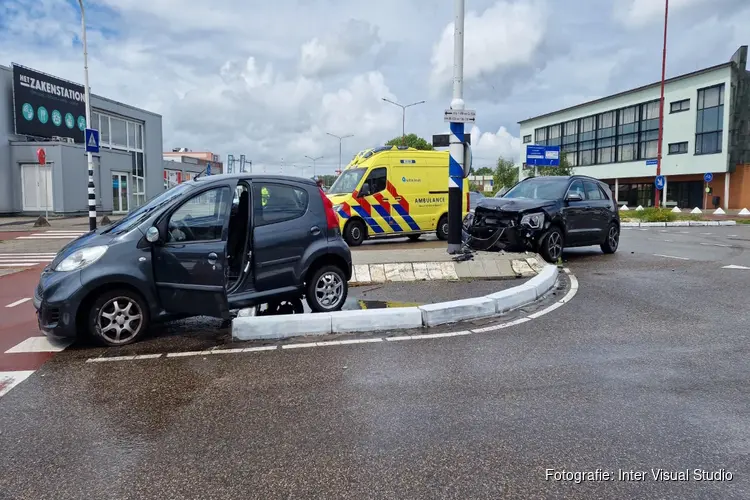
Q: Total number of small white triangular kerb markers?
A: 6